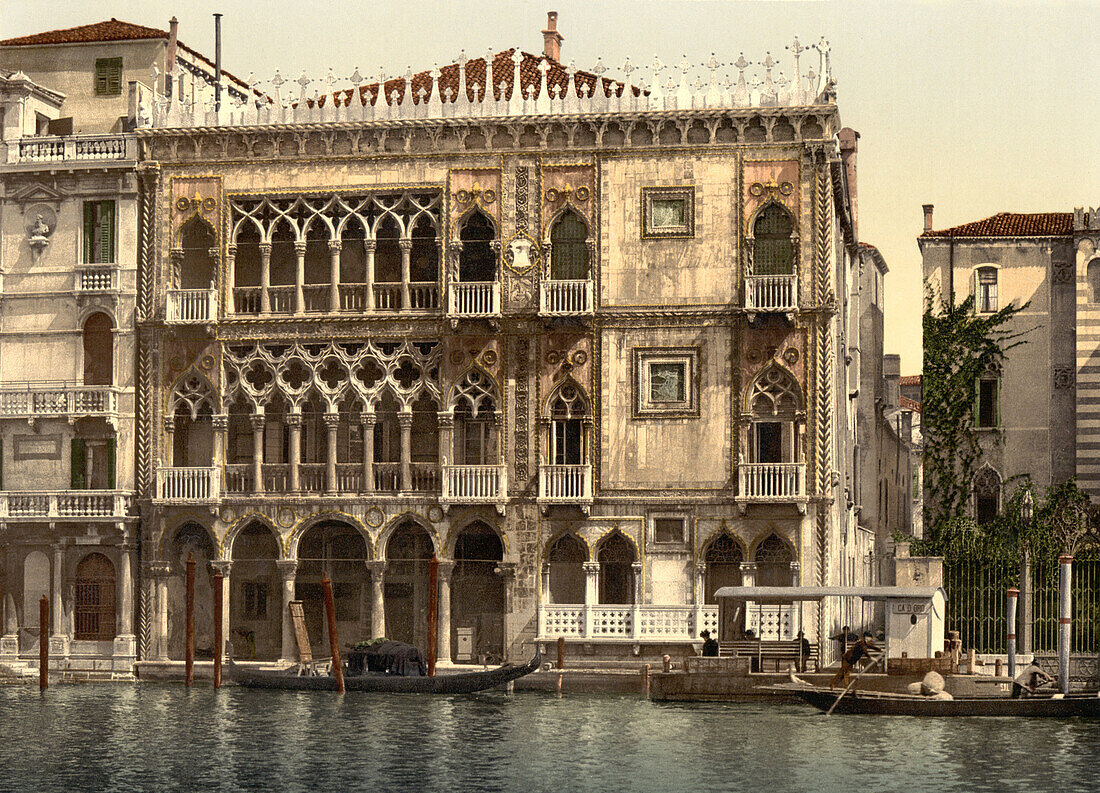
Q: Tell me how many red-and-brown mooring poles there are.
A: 5